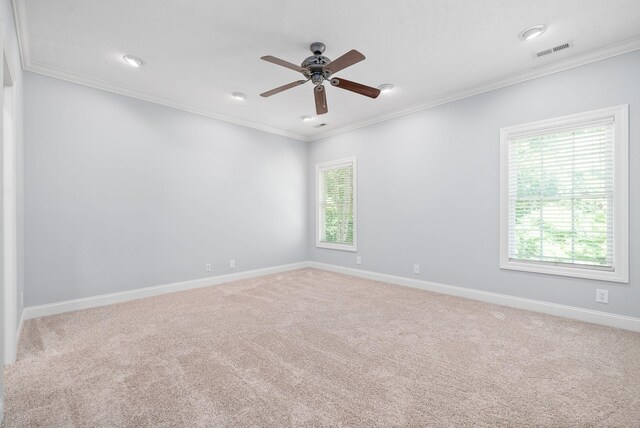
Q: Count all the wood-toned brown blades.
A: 5